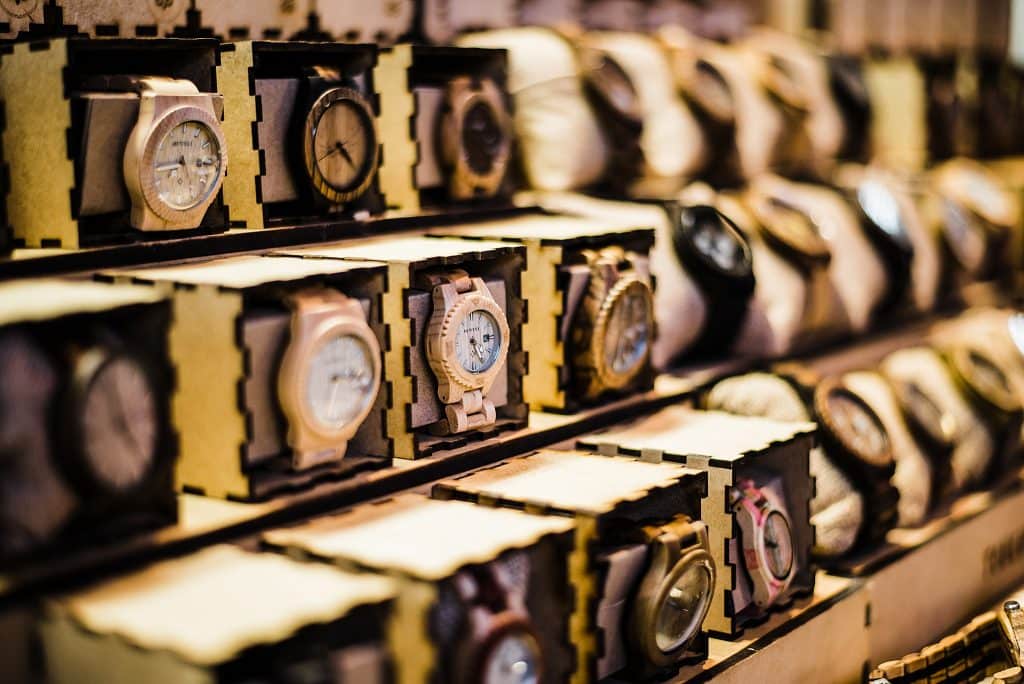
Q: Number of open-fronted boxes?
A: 11